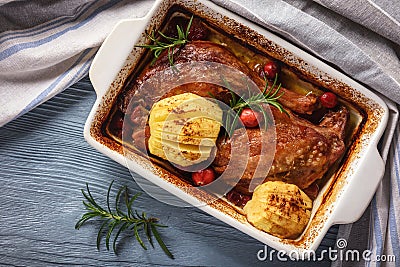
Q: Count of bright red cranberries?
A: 4